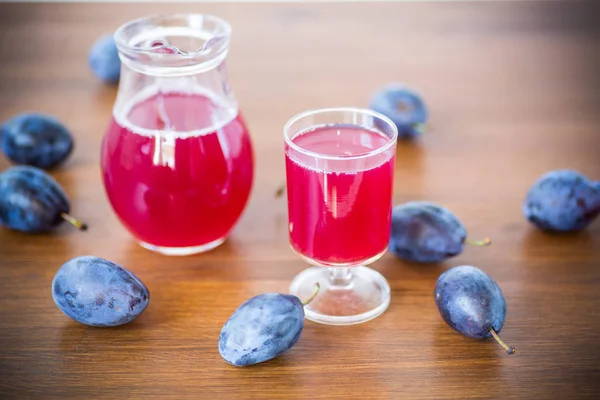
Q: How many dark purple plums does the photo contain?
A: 9